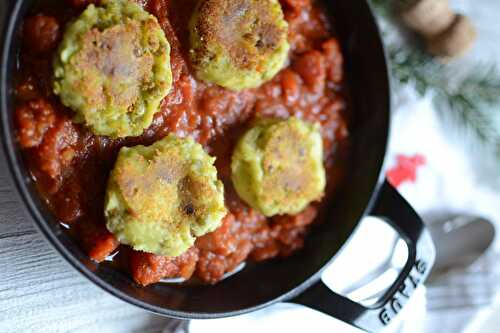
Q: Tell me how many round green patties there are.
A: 4